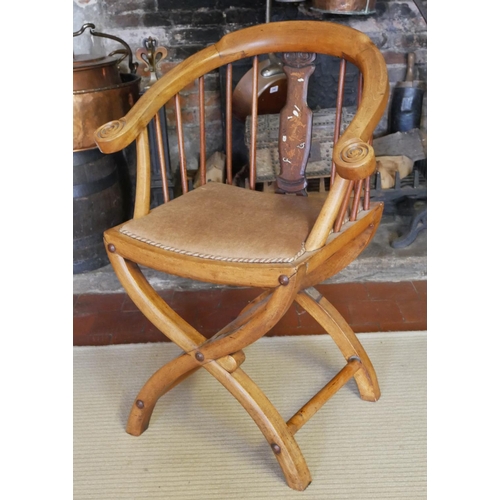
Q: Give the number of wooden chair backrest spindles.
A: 10